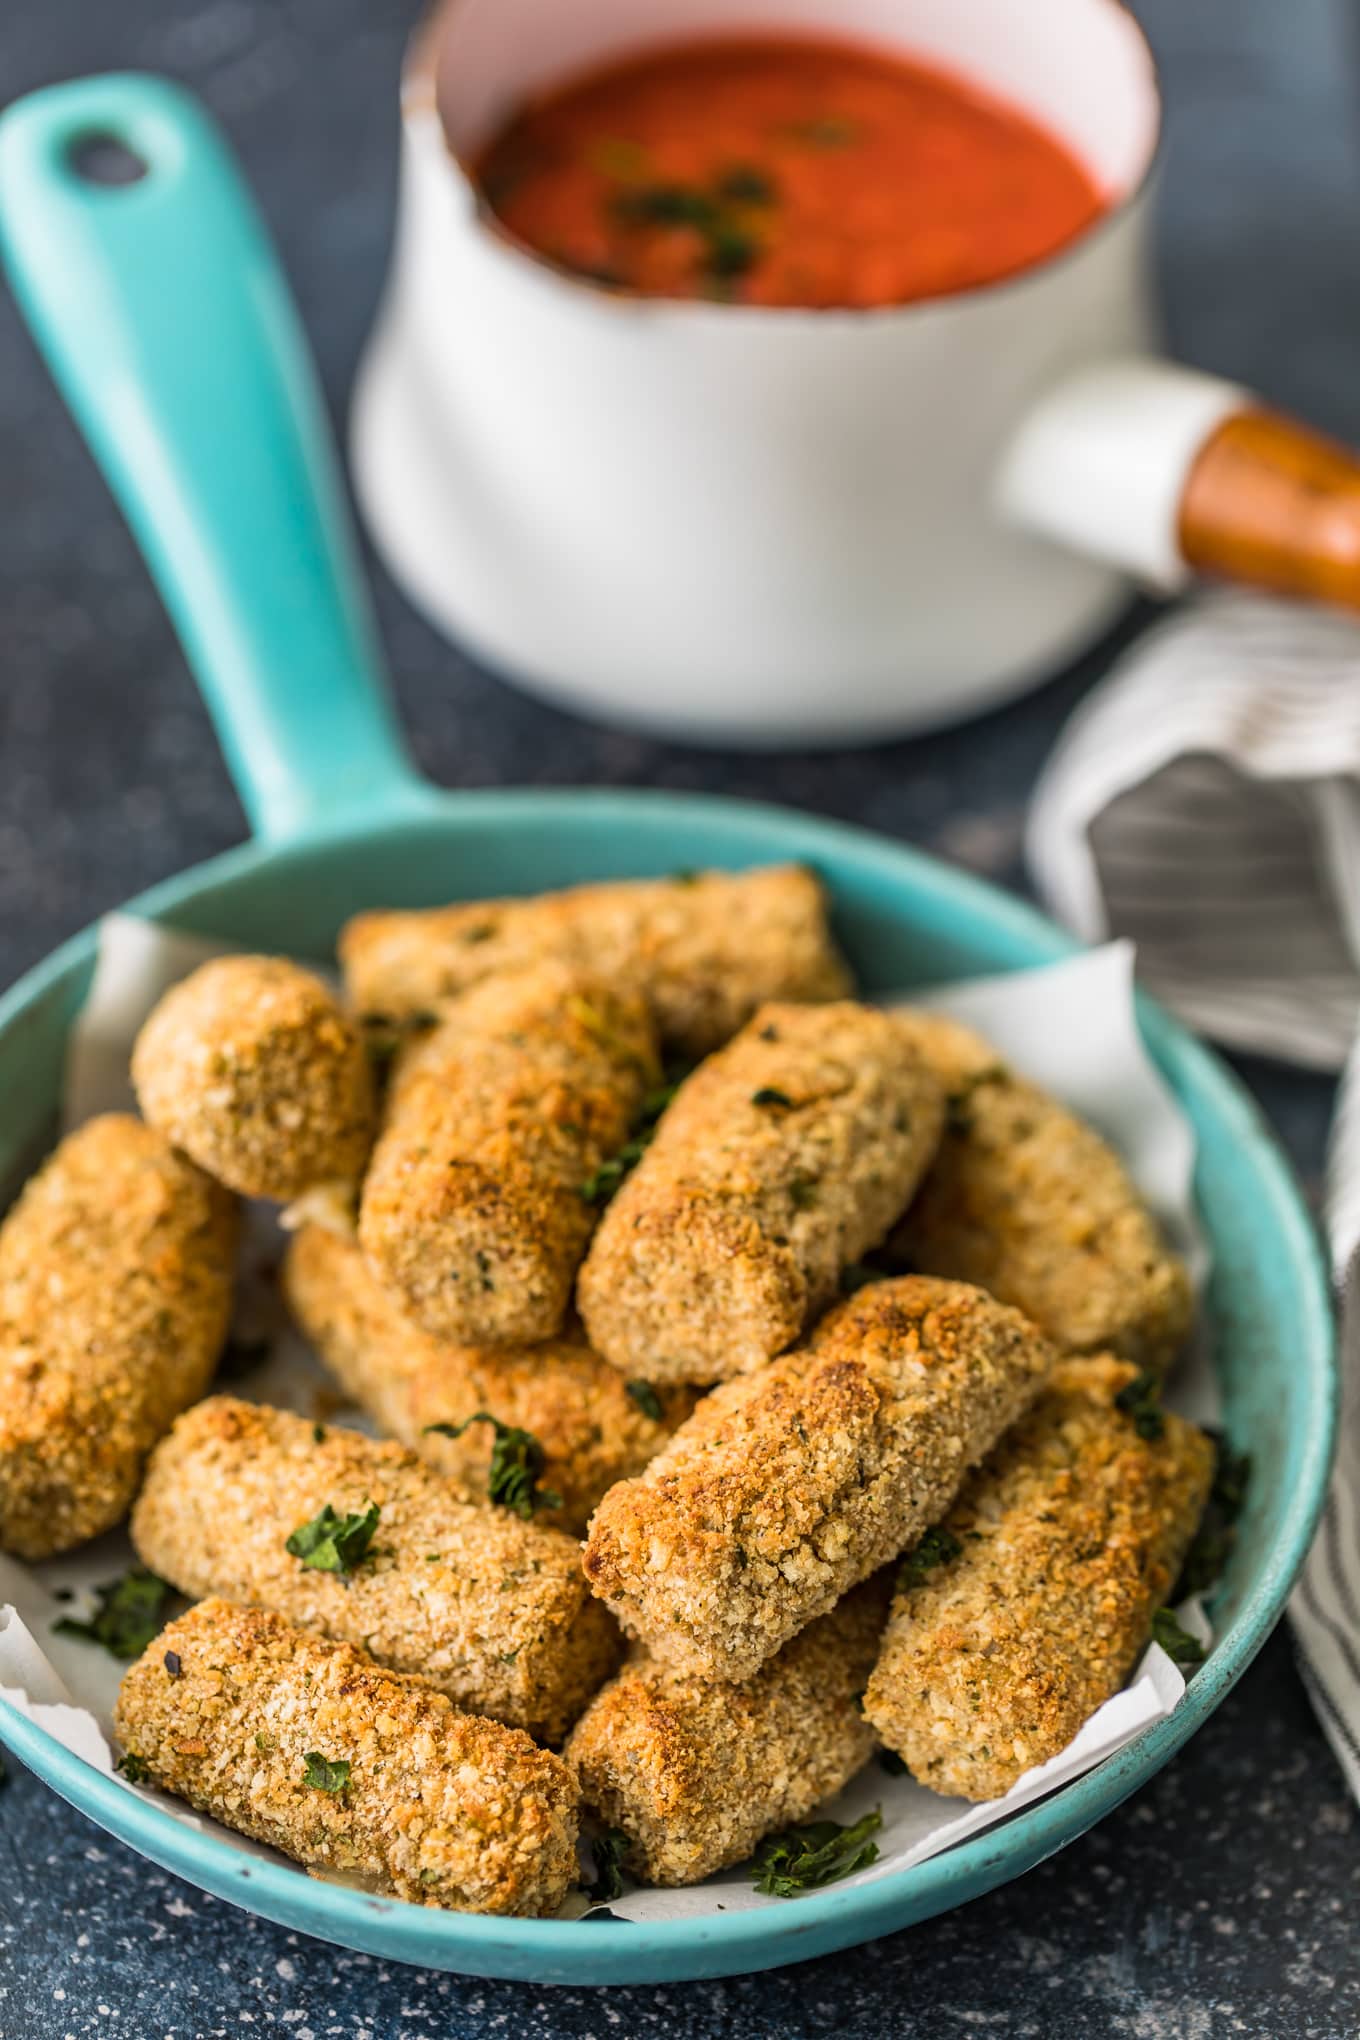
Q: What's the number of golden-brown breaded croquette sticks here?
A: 12